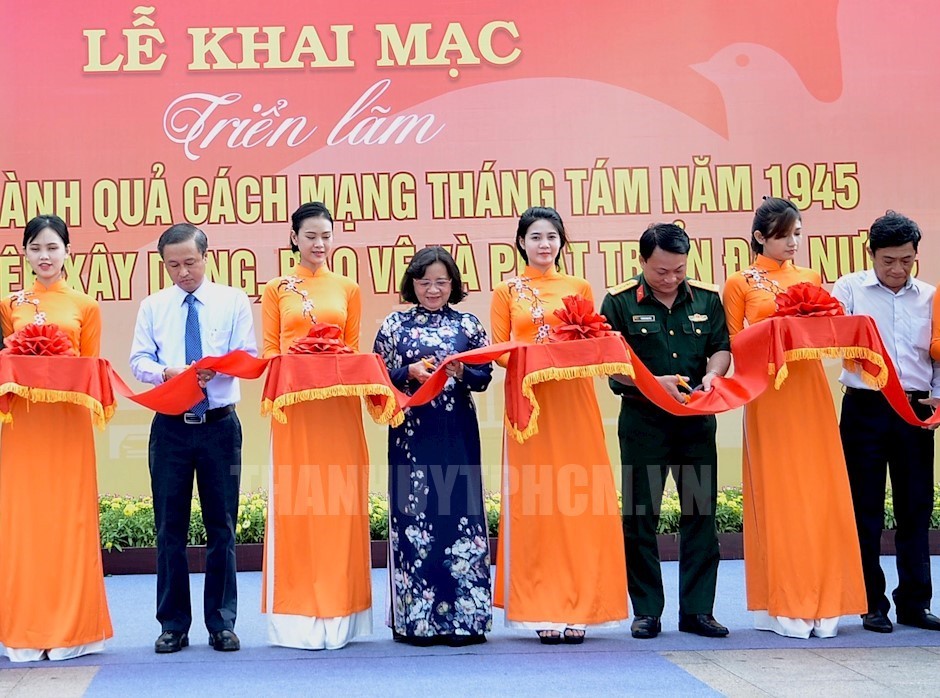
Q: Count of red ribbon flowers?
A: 4